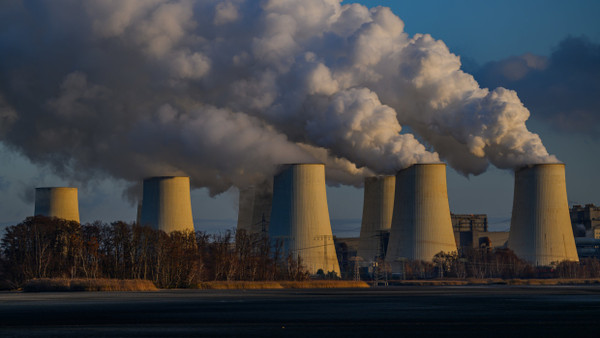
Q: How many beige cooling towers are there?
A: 7